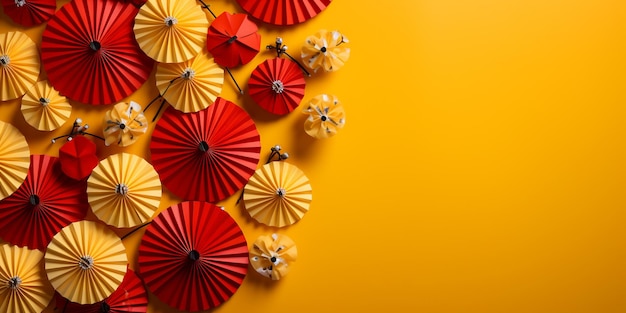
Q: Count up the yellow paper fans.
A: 9